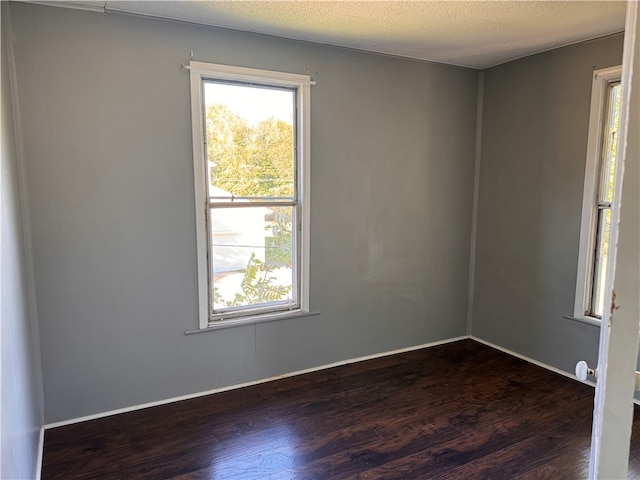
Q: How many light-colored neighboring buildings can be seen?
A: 1